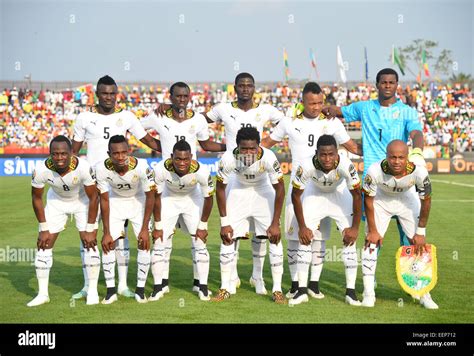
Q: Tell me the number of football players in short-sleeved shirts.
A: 11